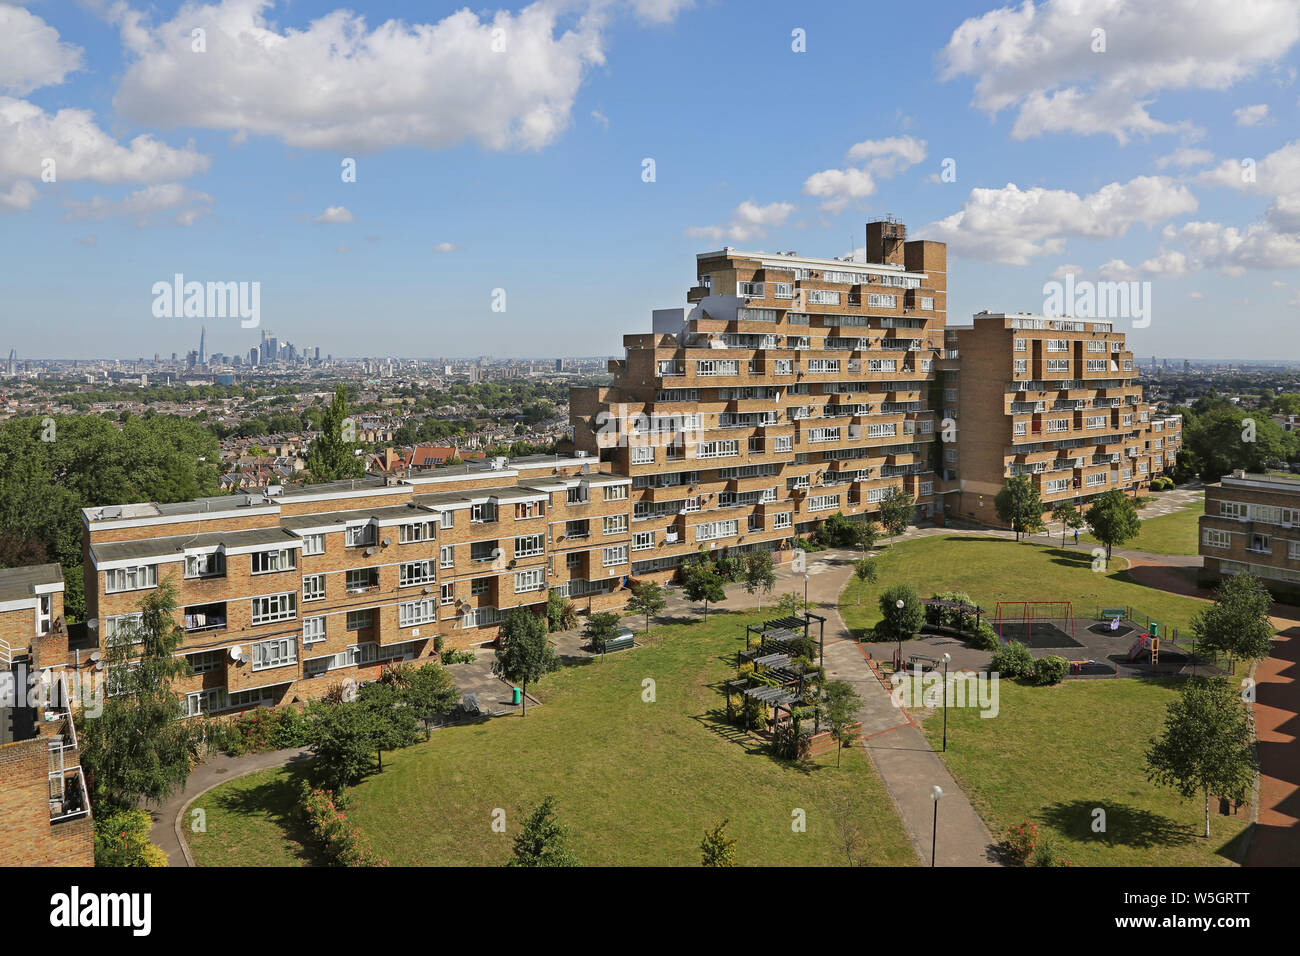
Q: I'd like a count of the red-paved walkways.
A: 1